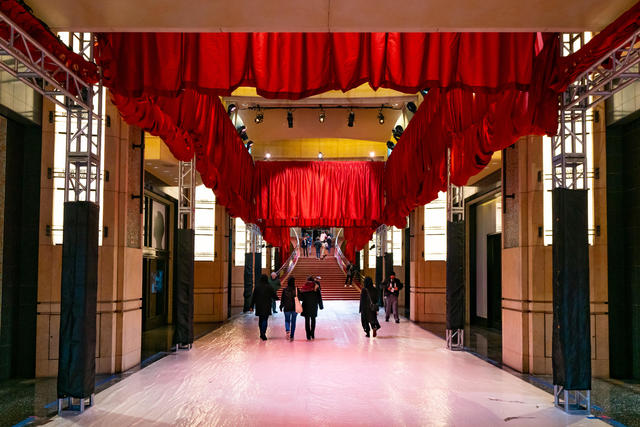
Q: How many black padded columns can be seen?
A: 8